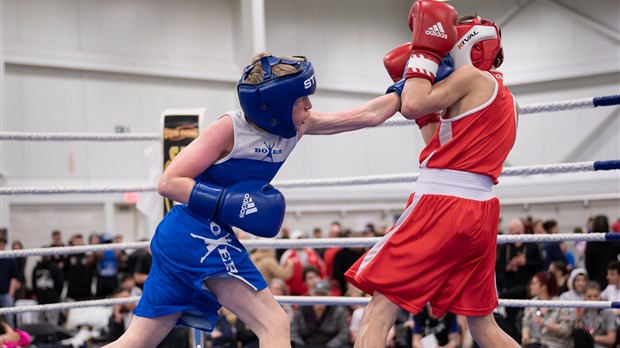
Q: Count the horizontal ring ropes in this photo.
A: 4